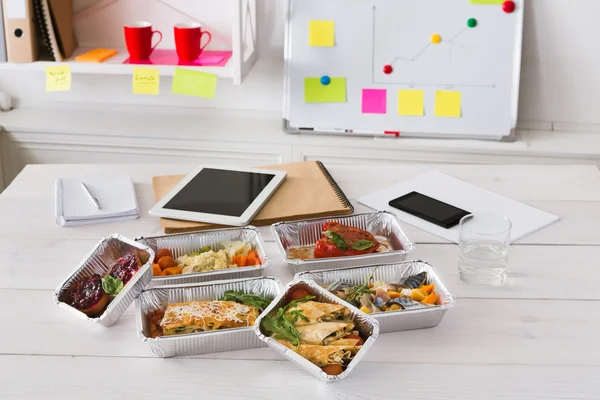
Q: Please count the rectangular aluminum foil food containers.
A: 6